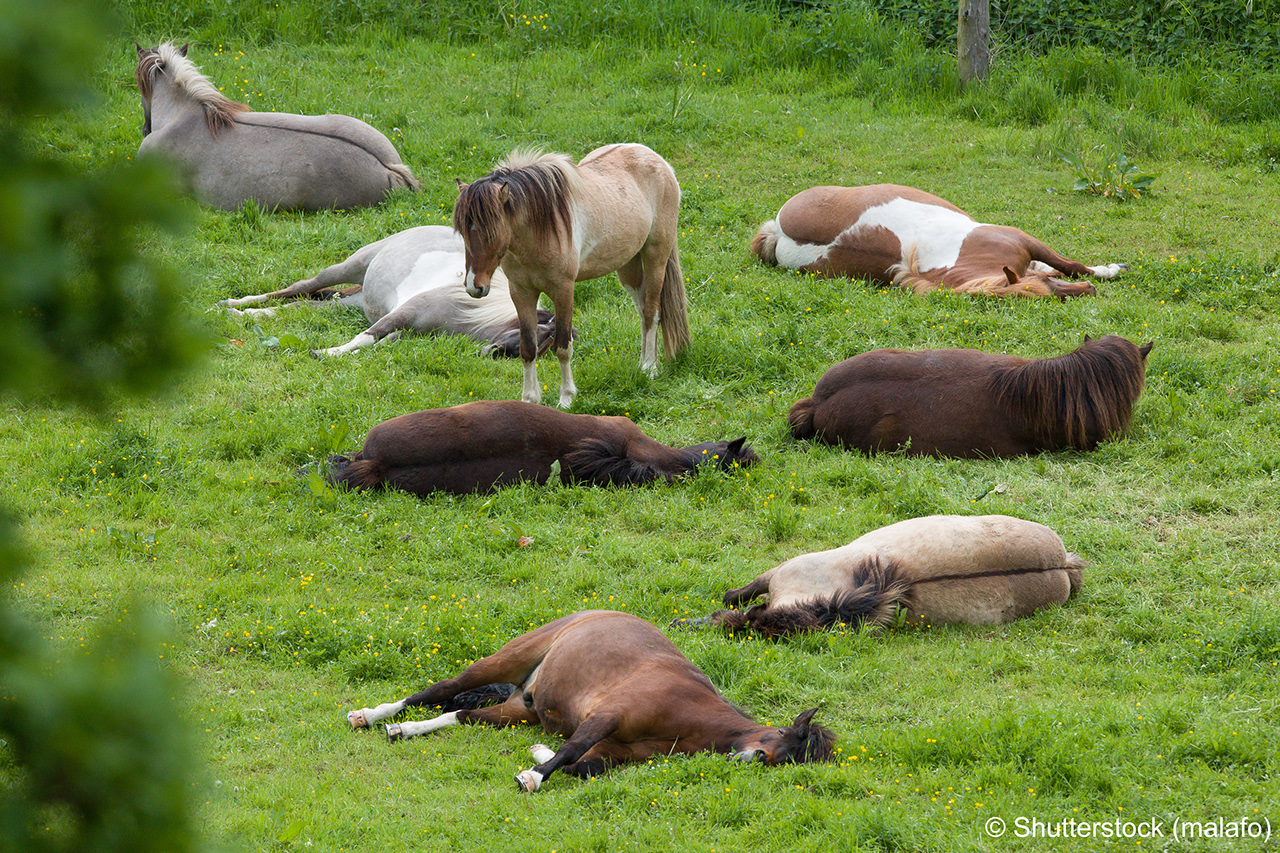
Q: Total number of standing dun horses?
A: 1